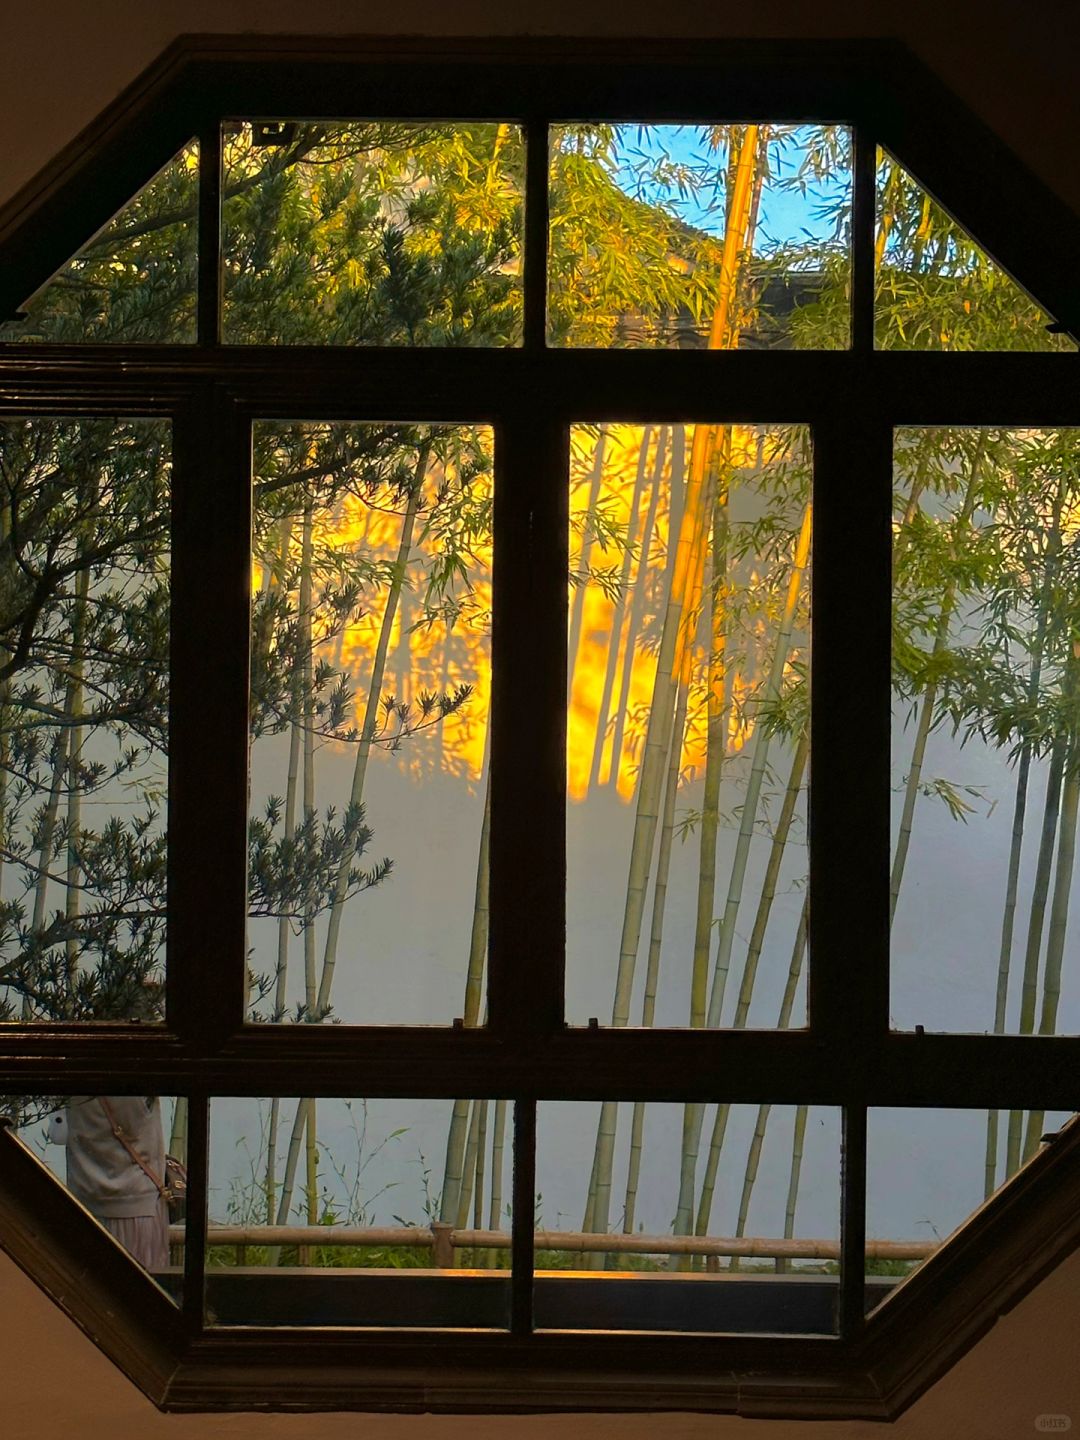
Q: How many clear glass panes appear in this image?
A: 12